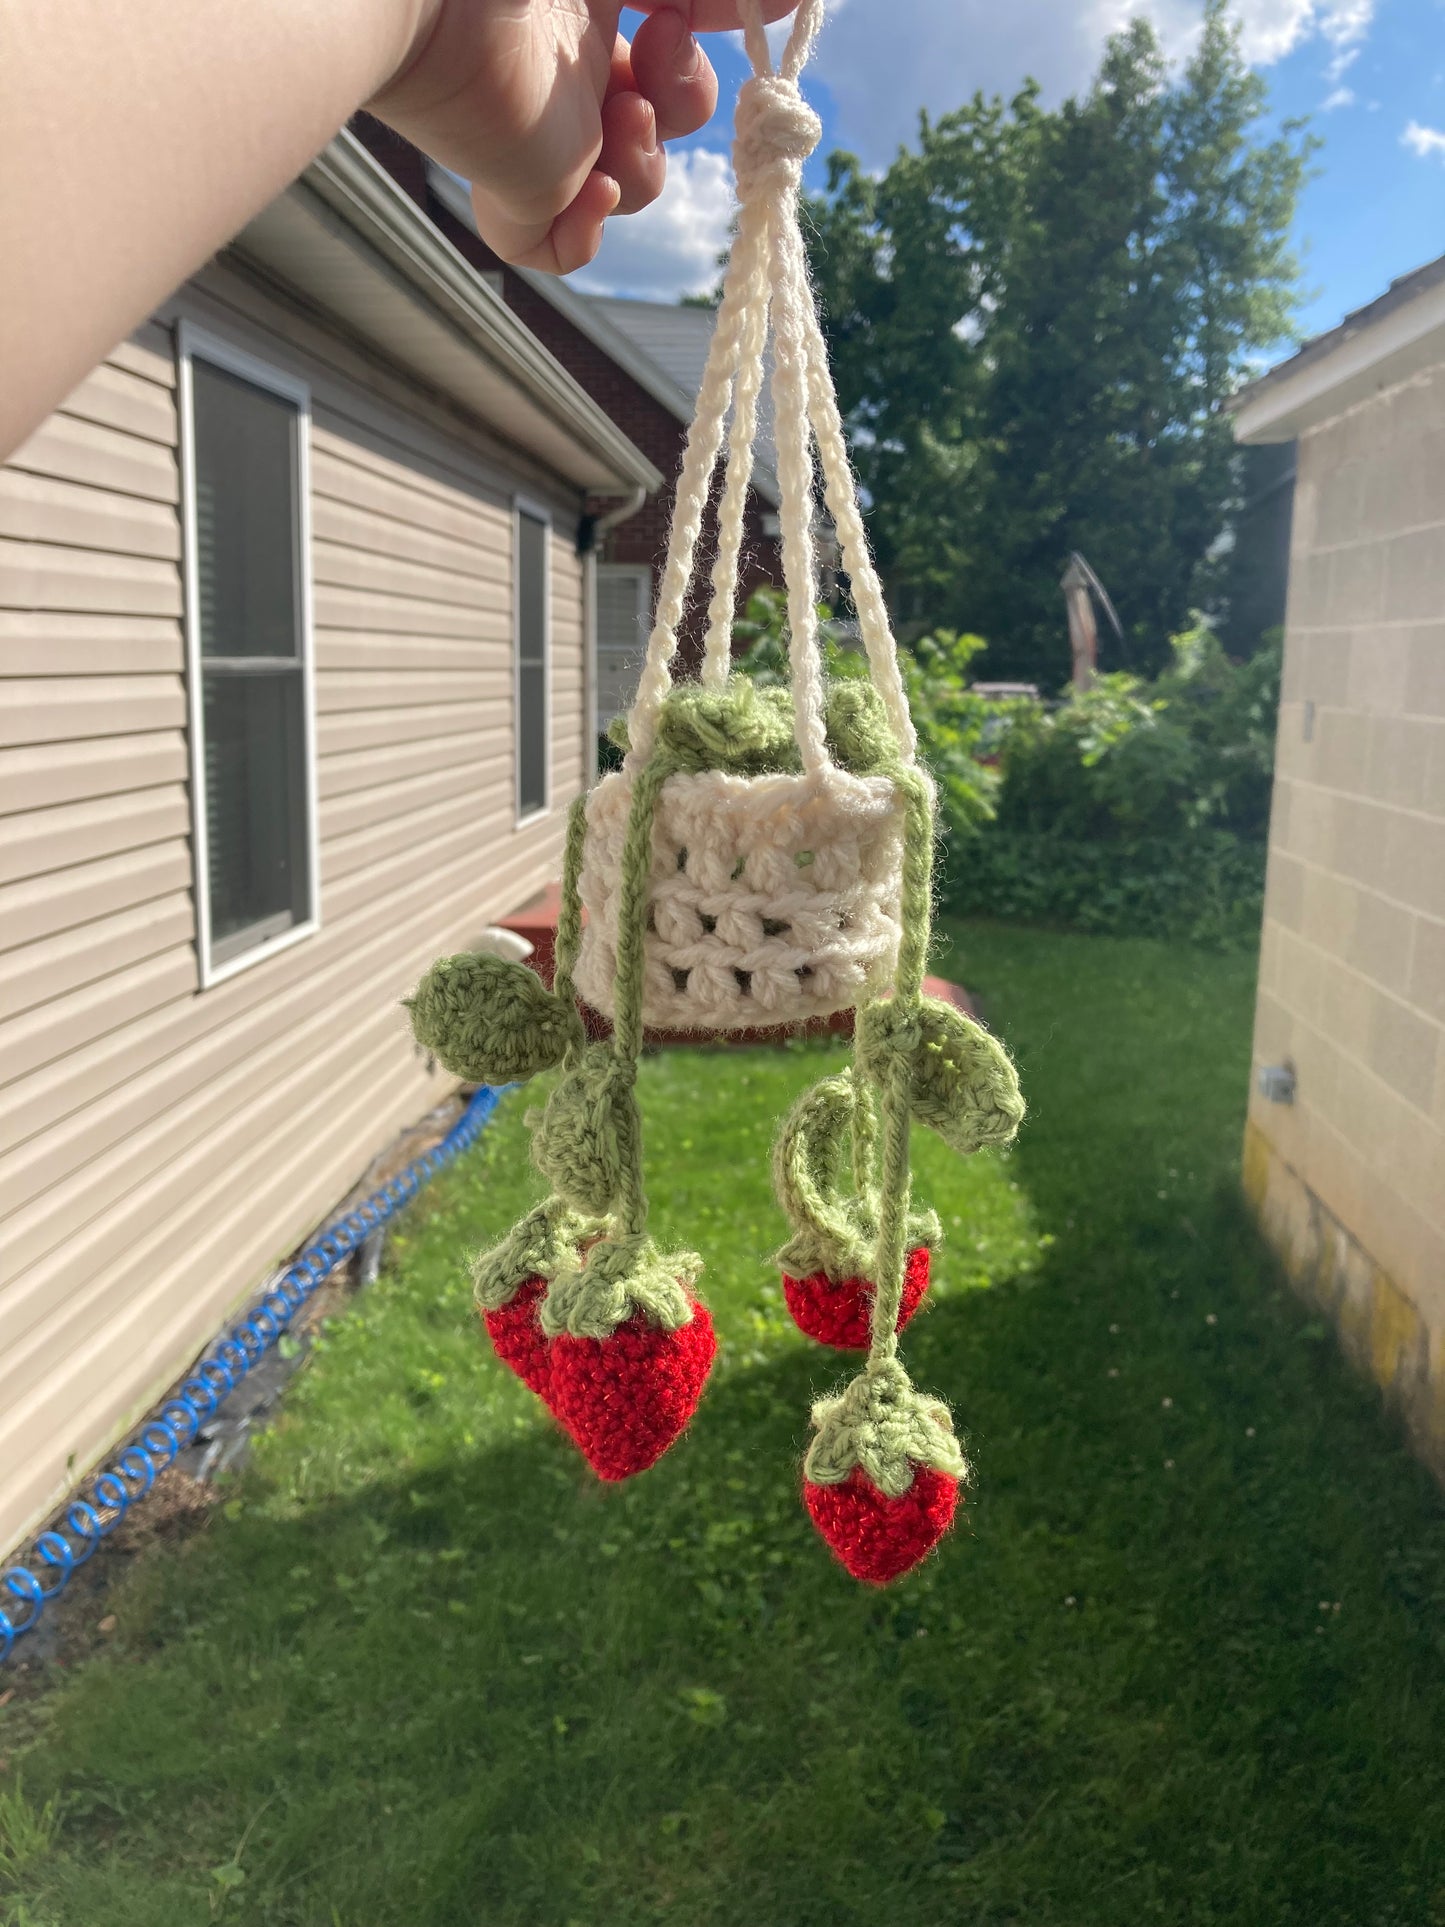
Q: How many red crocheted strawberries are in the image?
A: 4